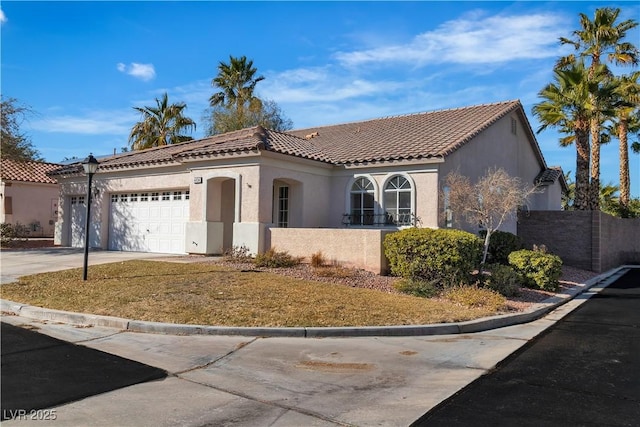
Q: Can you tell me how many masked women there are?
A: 0